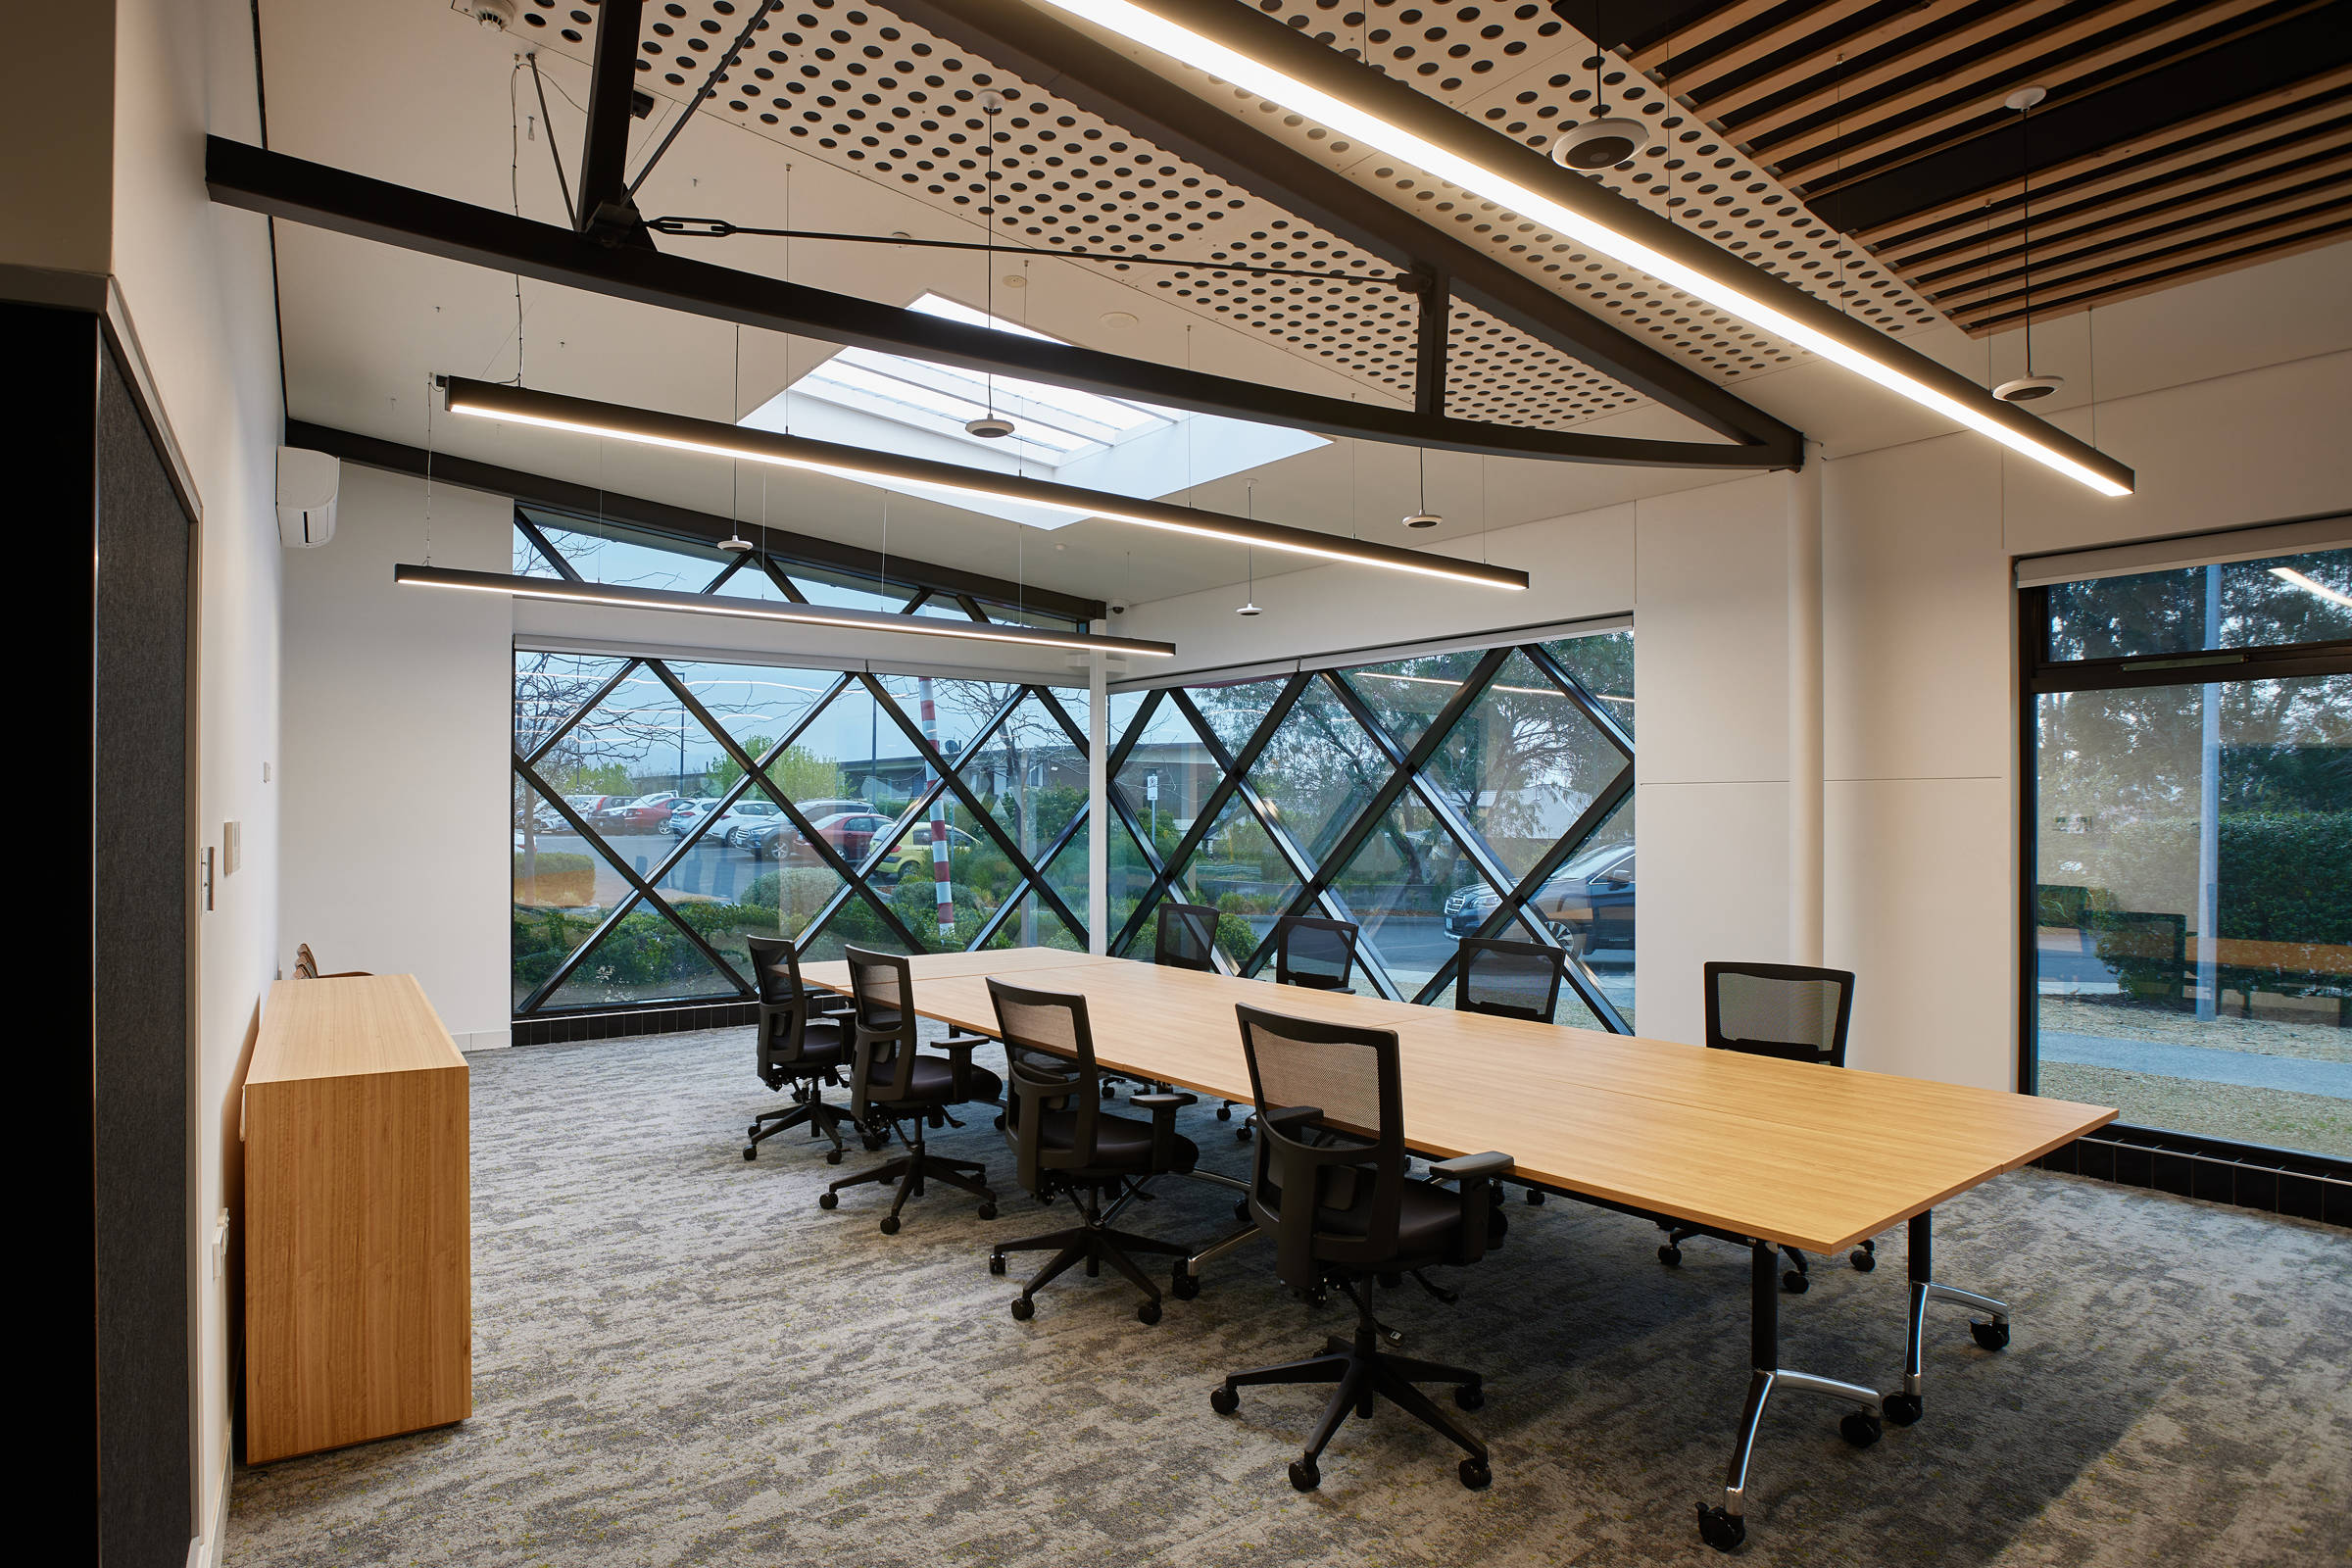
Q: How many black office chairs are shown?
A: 8